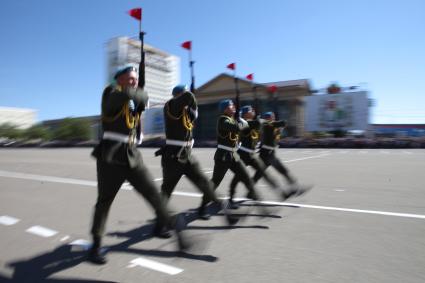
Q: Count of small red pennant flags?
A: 5